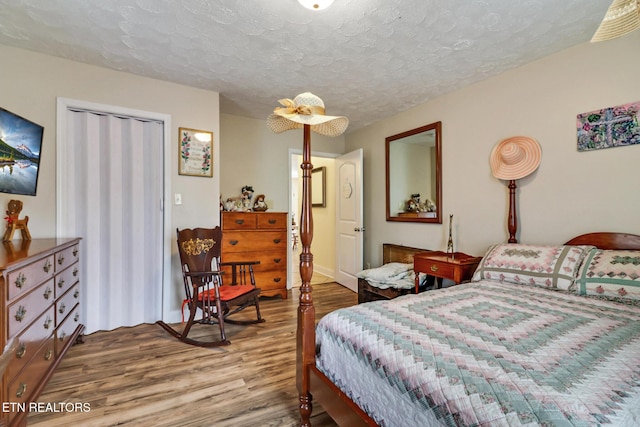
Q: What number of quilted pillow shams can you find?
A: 2